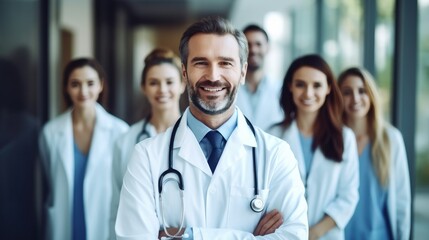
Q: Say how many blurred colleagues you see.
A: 5